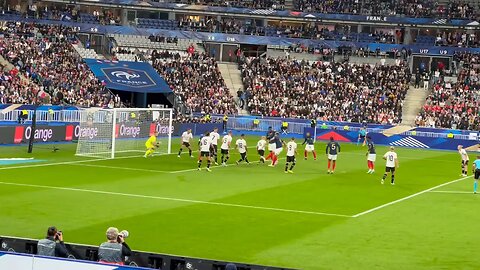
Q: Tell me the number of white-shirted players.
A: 9